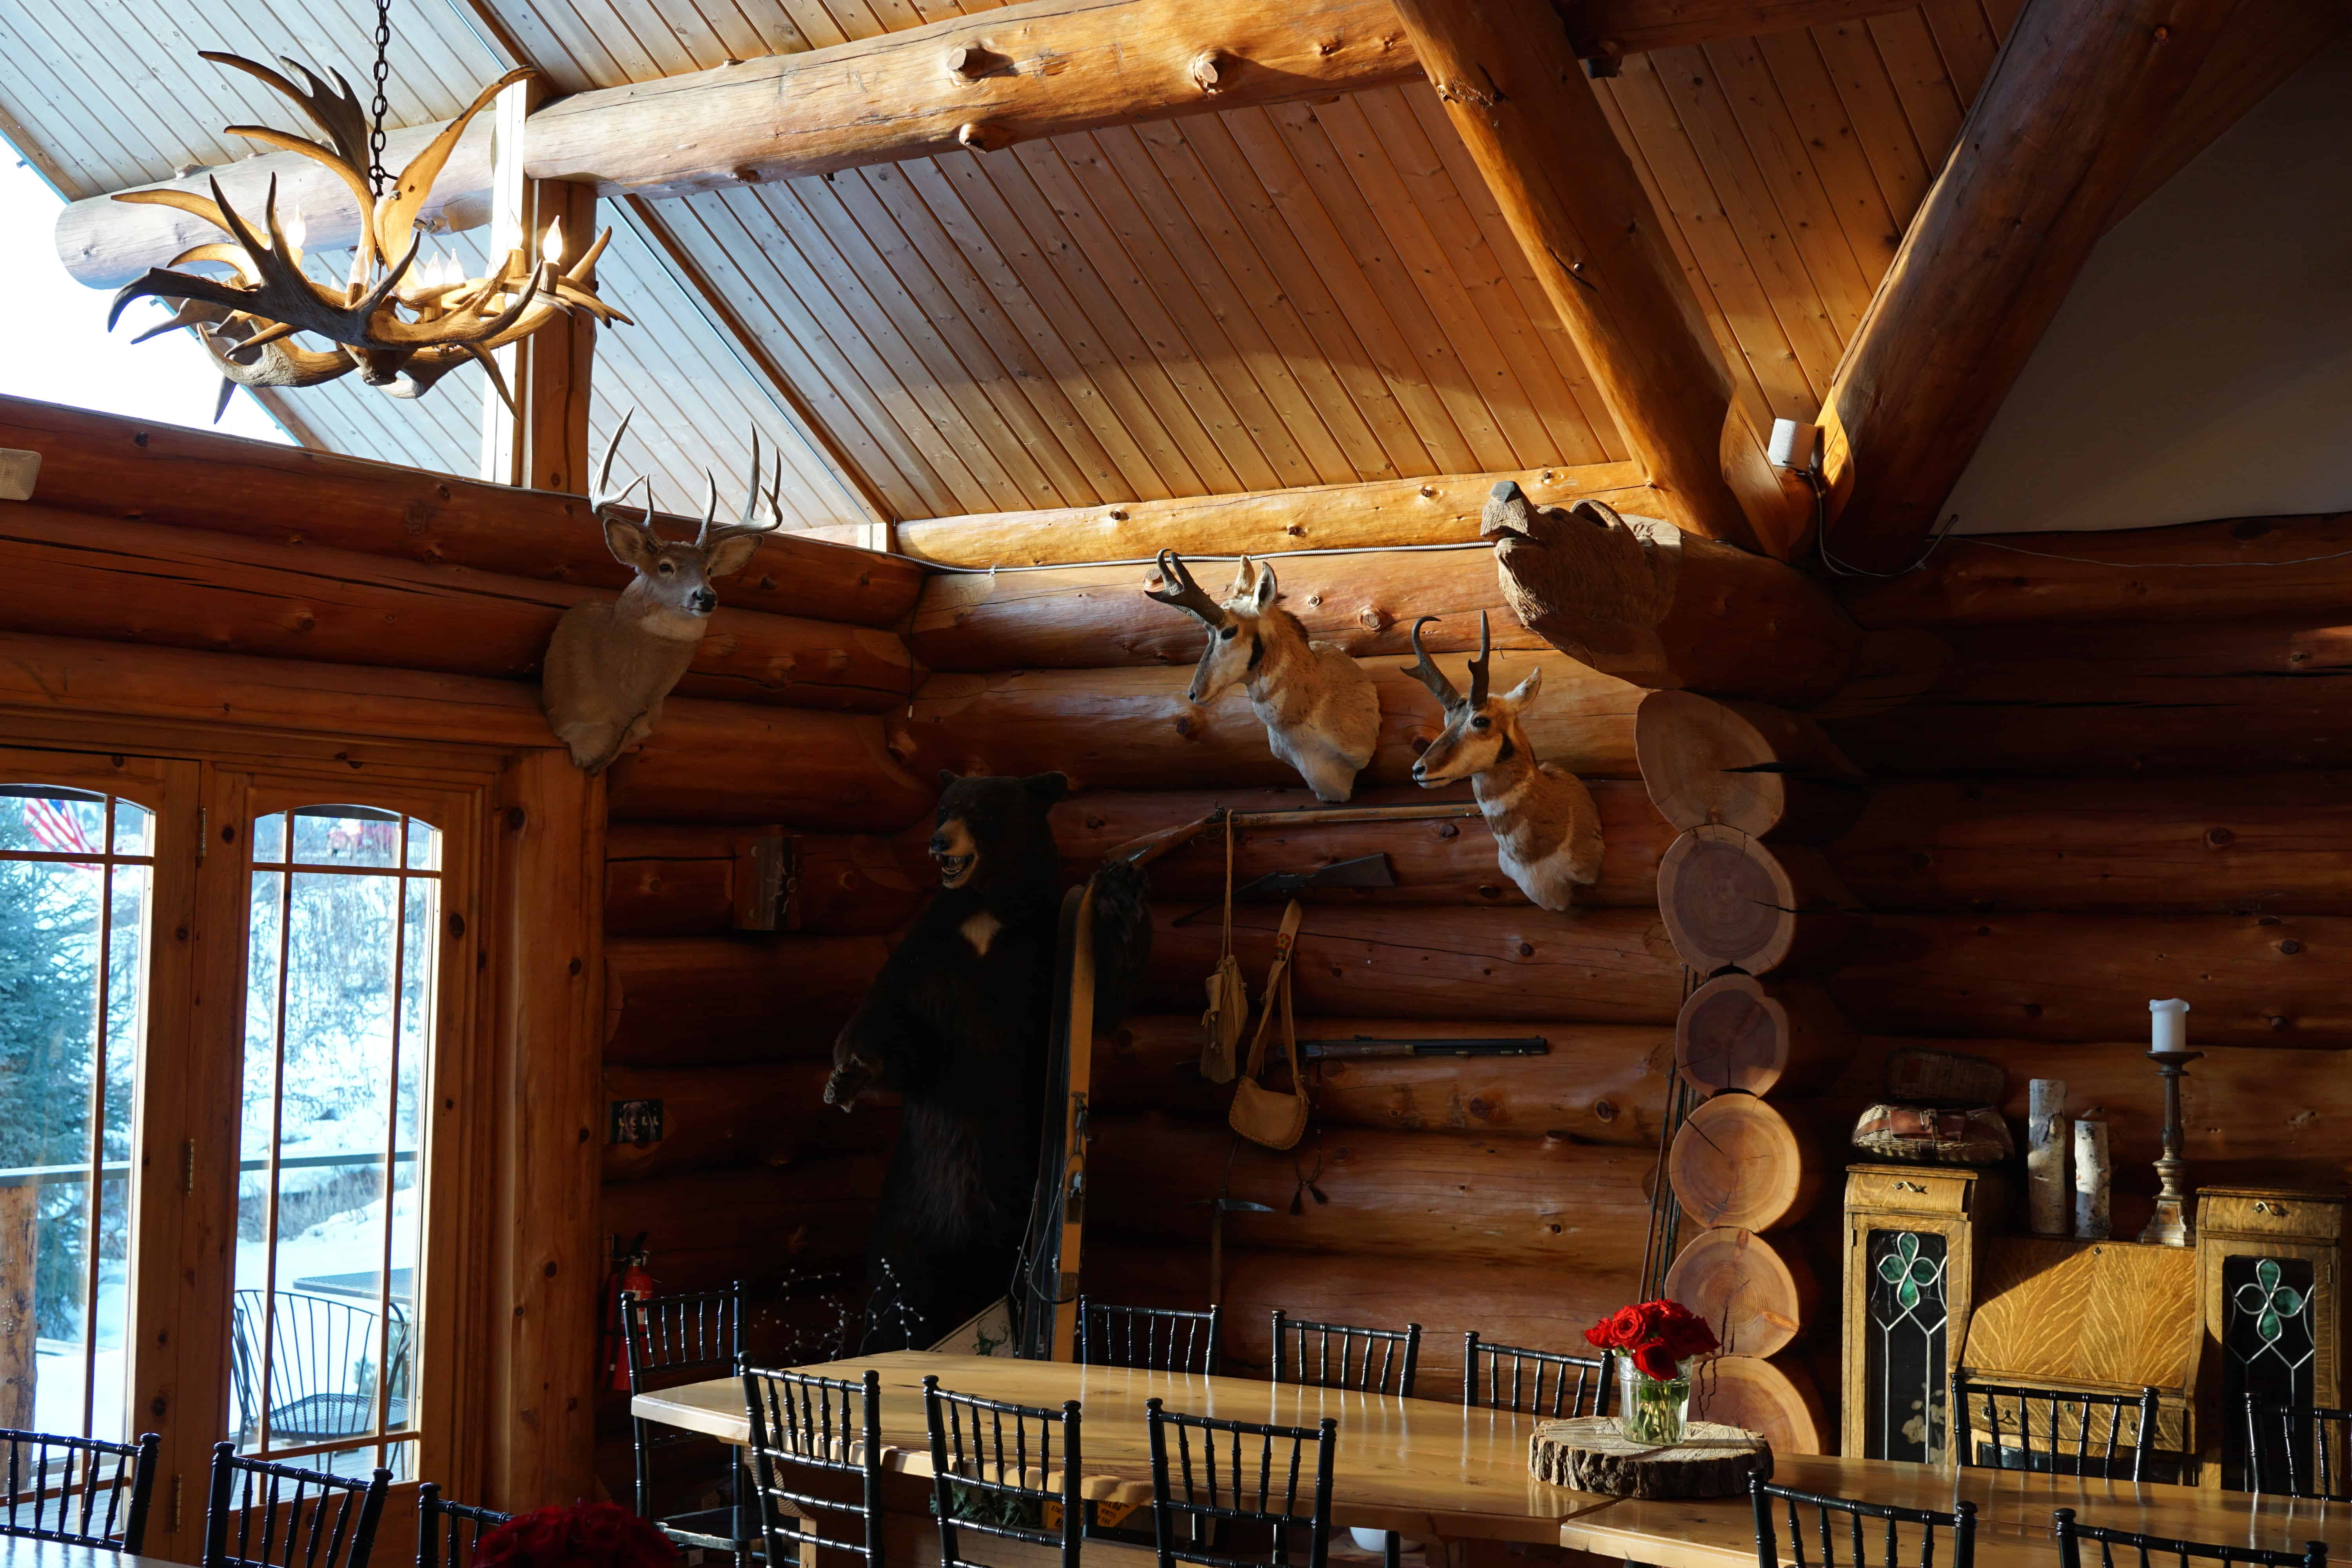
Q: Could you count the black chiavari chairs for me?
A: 14